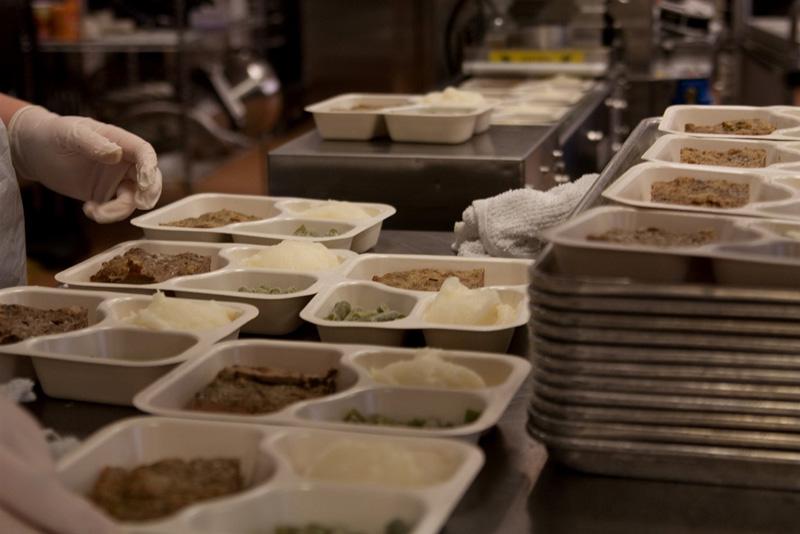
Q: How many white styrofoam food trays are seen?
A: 11